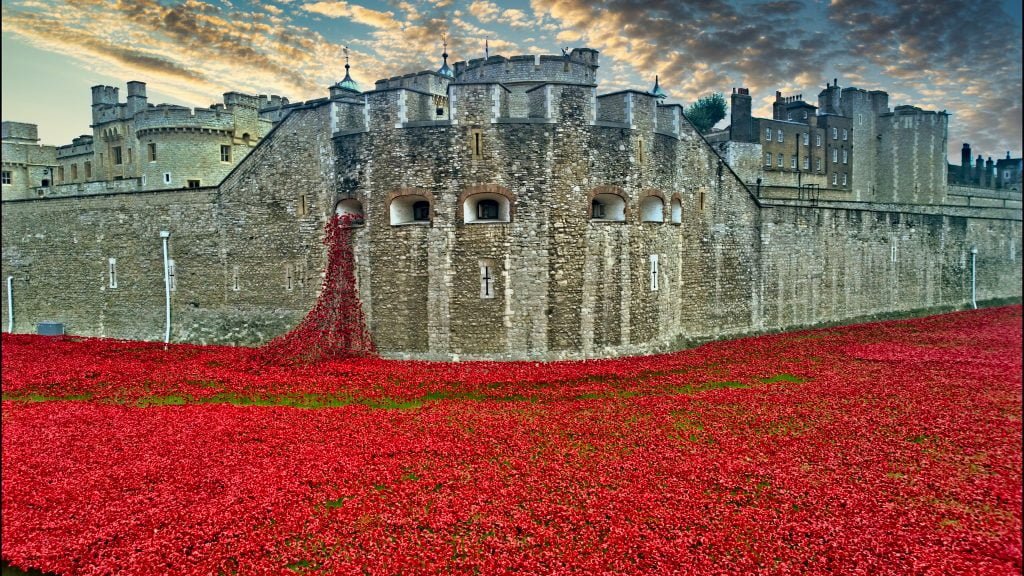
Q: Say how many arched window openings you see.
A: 6